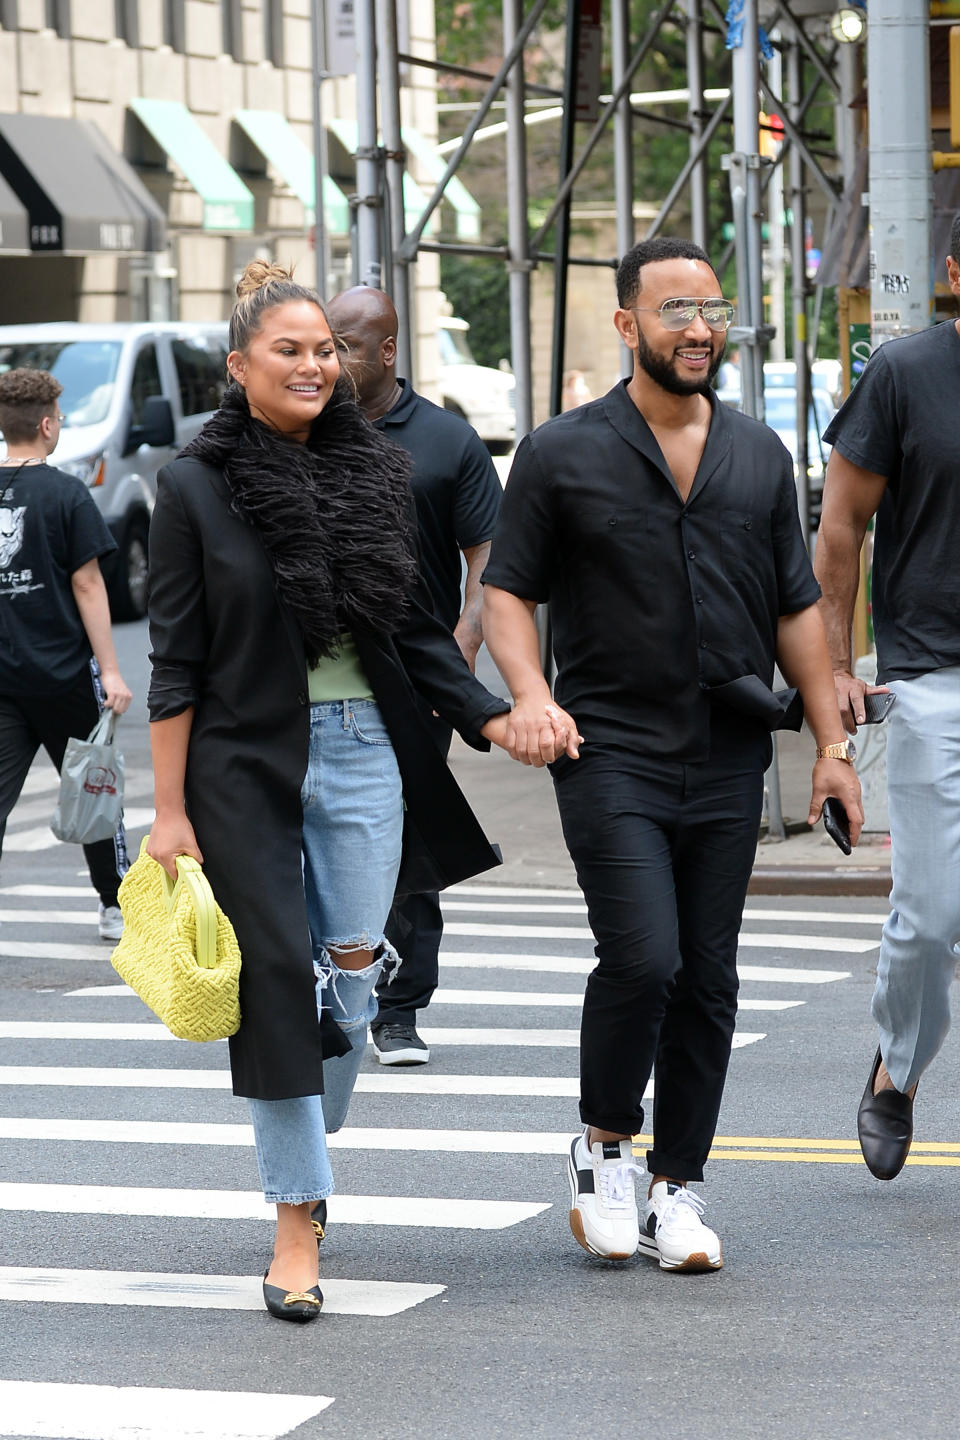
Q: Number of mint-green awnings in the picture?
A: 4